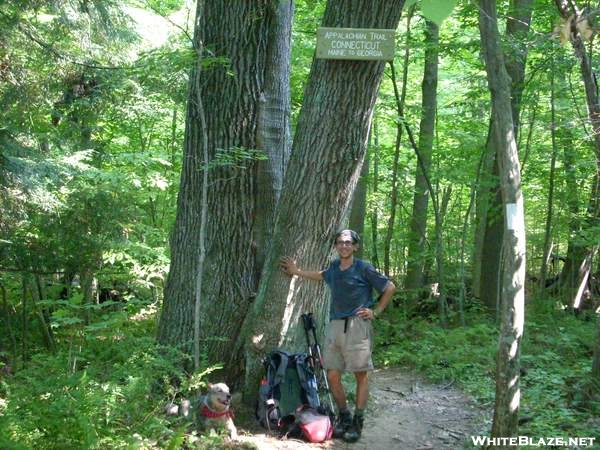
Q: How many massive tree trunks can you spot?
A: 2